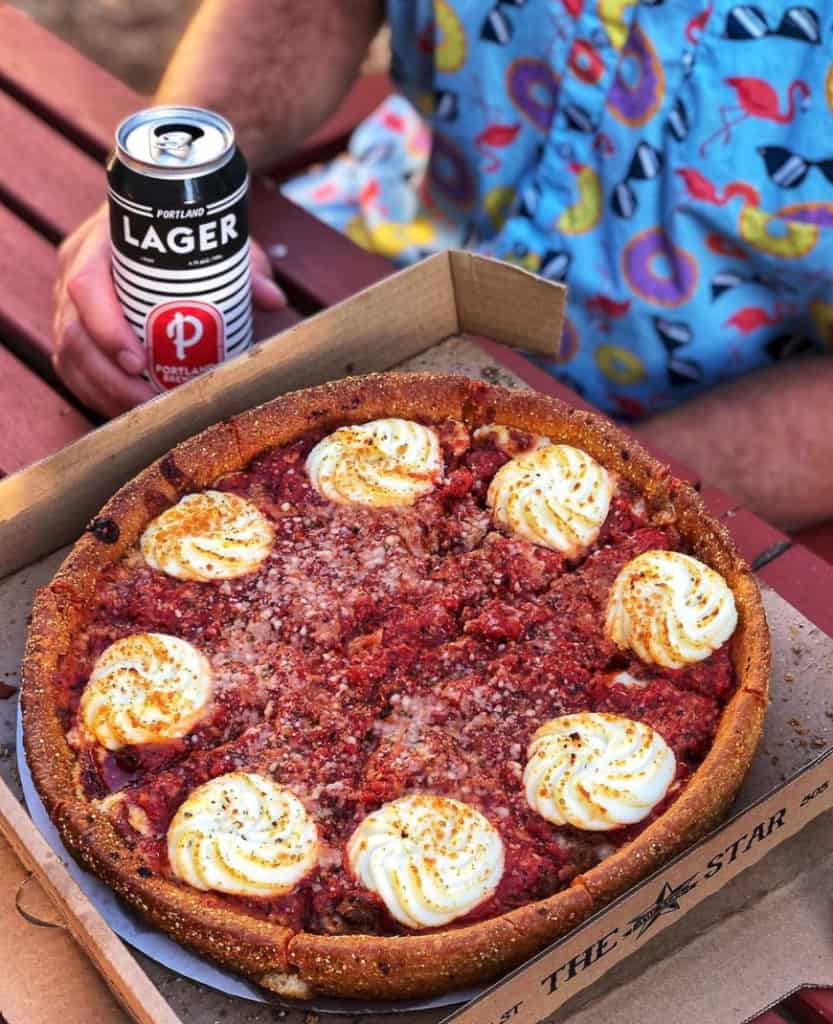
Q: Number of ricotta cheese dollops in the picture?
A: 8